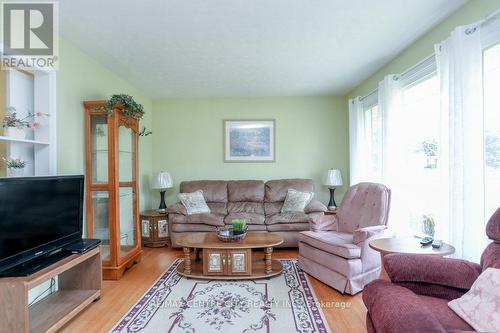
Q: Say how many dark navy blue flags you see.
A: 0